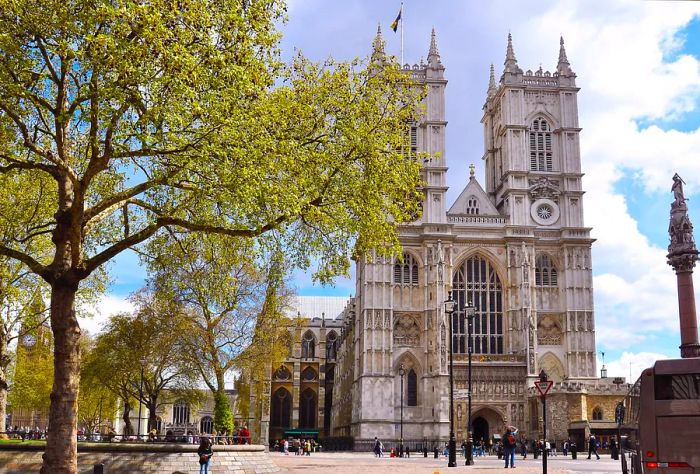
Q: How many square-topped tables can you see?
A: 0